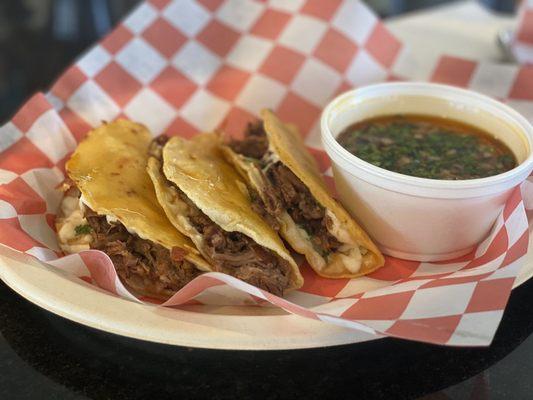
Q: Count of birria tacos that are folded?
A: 3